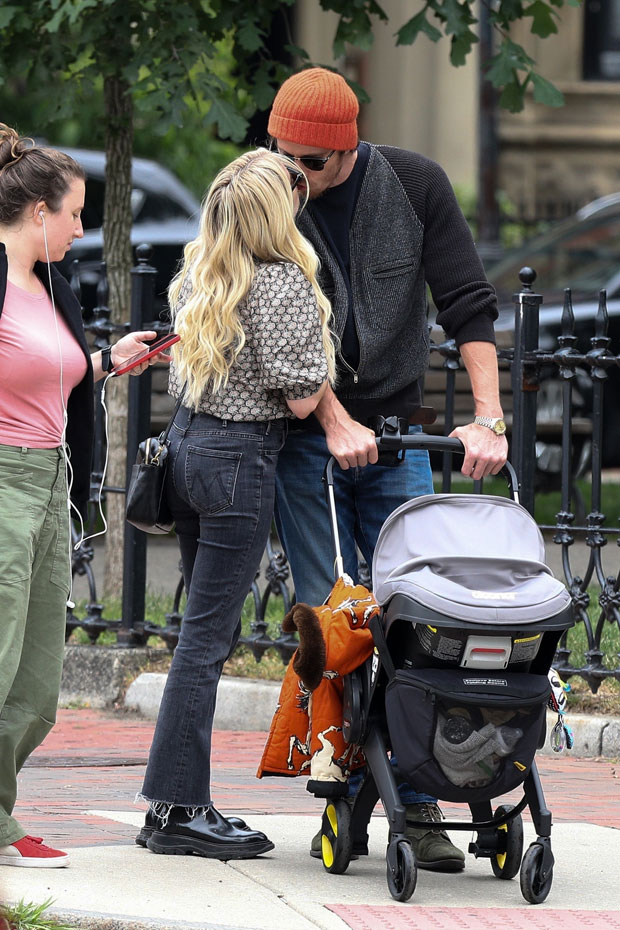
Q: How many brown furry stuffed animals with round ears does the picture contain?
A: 0